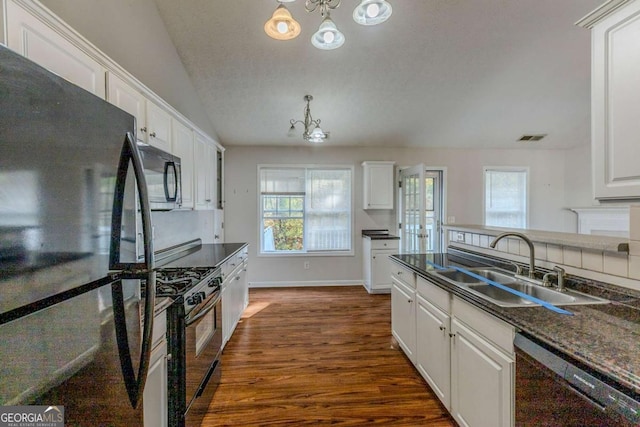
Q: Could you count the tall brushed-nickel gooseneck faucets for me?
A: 1